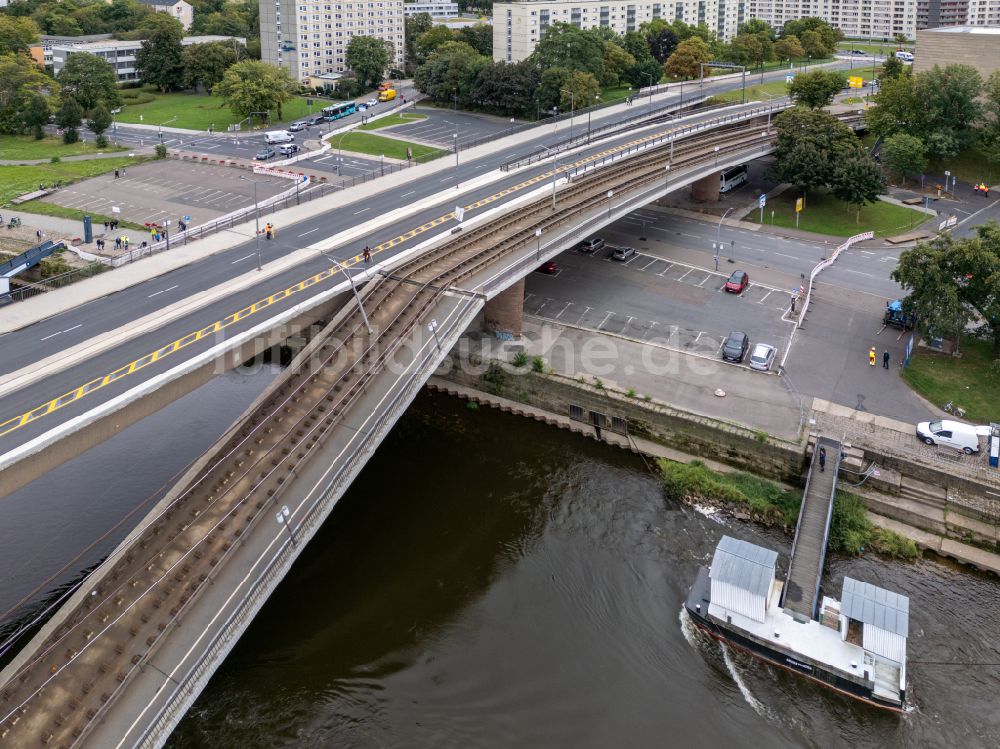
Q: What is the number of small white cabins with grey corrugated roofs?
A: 2